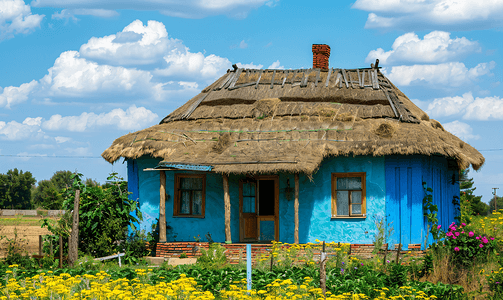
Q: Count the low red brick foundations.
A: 1